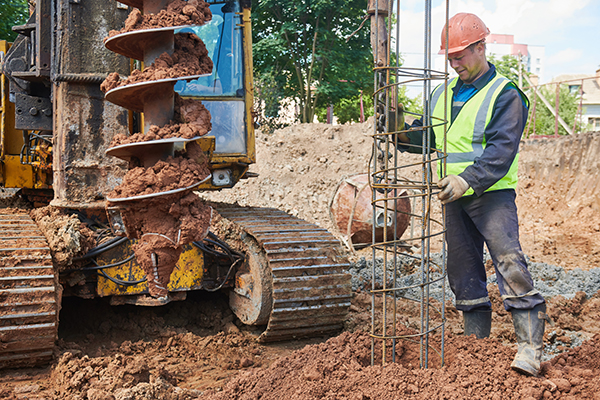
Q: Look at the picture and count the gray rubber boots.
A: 2